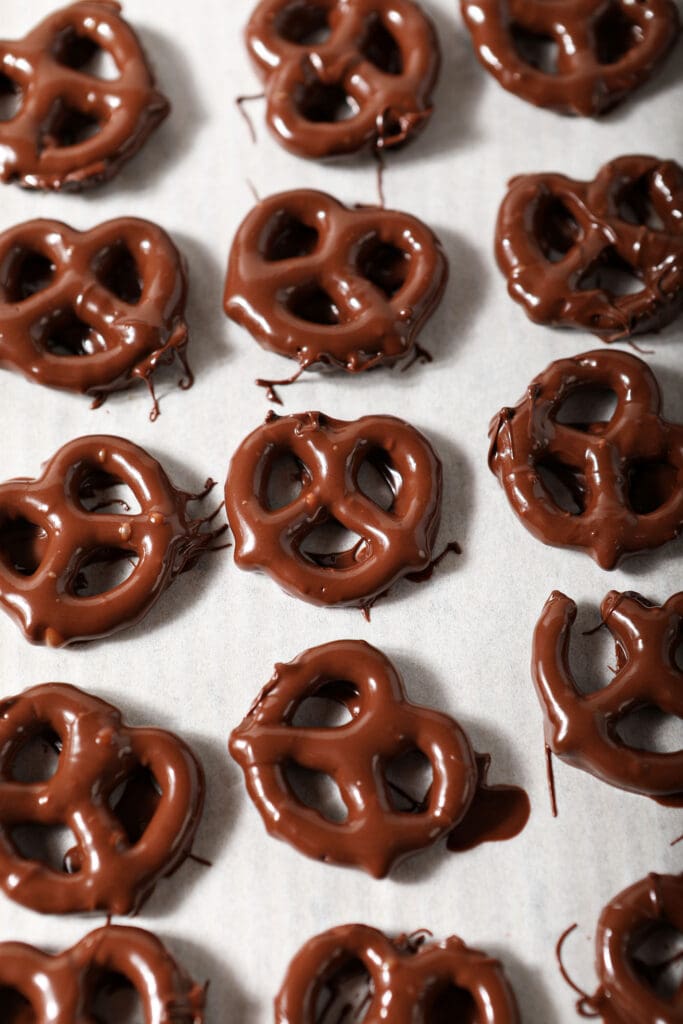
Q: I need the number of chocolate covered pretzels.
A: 15